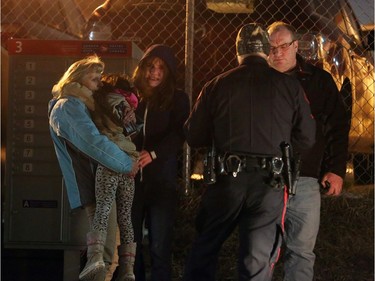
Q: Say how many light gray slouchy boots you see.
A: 2